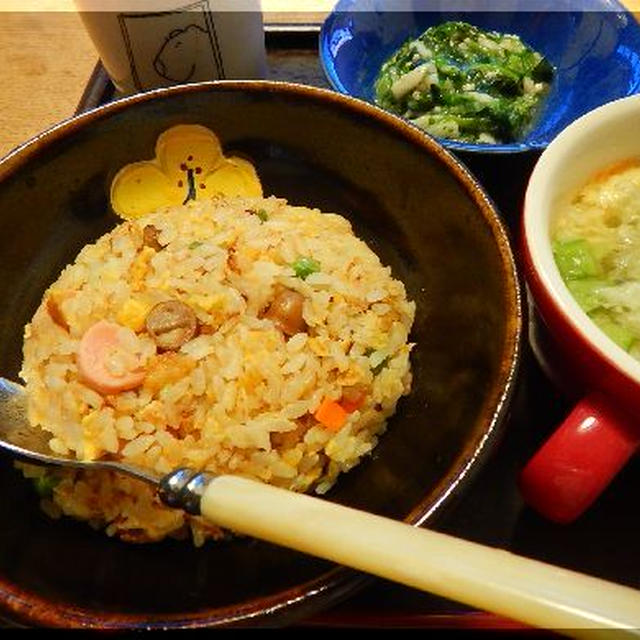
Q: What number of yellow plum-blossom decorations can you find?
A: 1